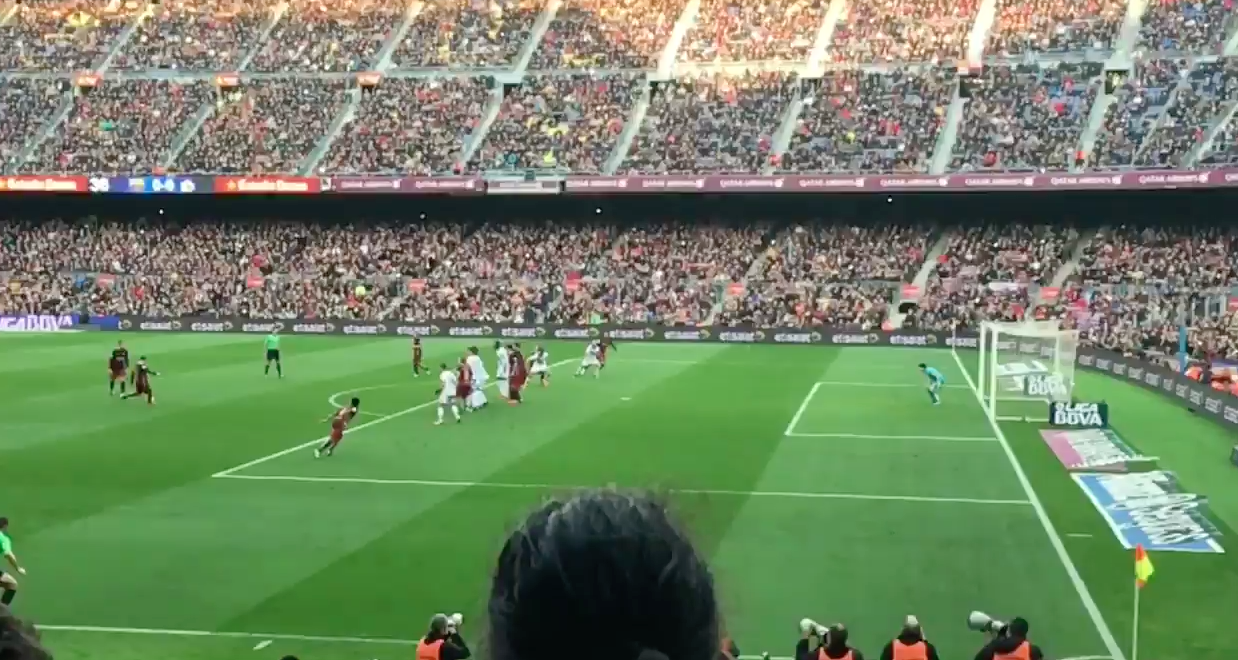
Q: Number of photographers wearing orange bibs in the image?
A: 4